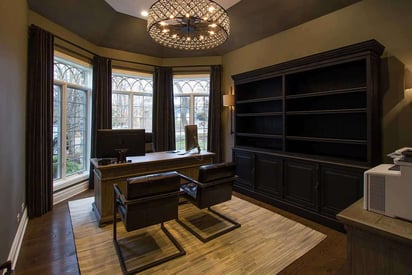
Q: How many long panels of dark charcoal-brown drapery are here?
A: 4